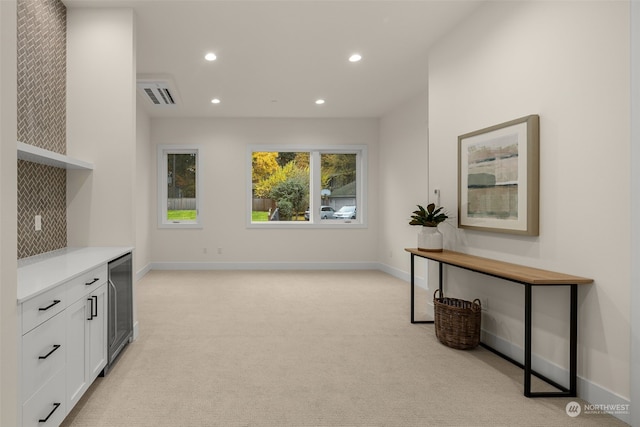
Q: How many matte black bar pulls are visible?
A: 6